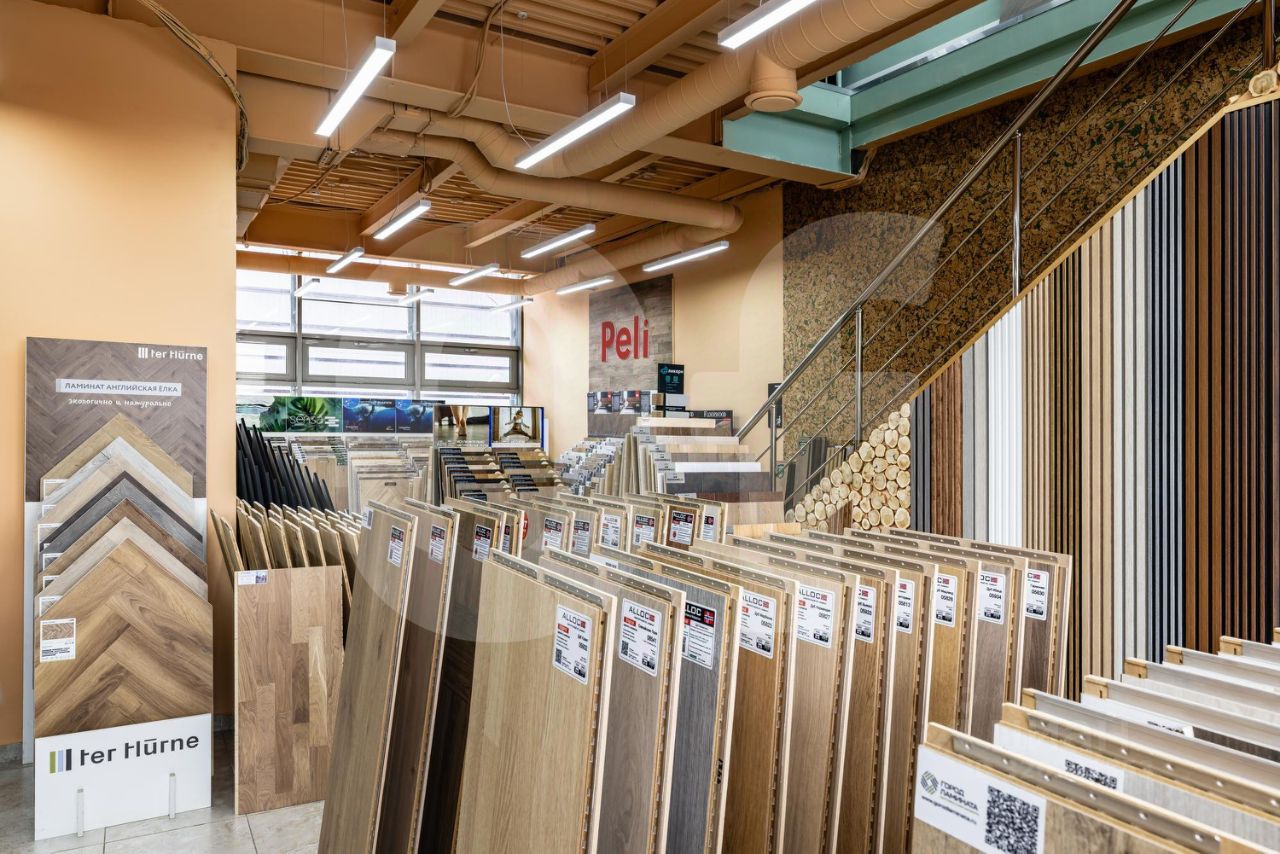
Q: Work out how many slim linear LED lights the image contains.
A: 12